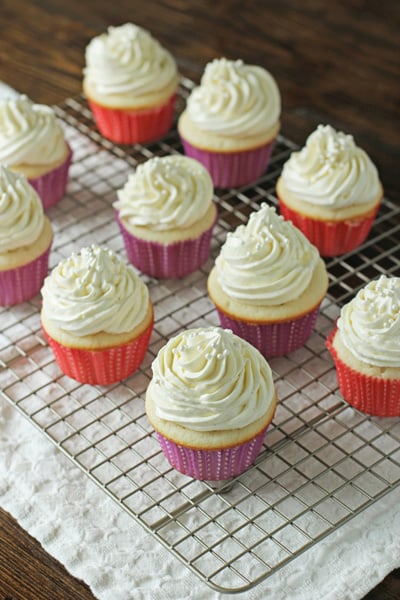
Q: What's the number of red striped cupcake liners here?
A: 4